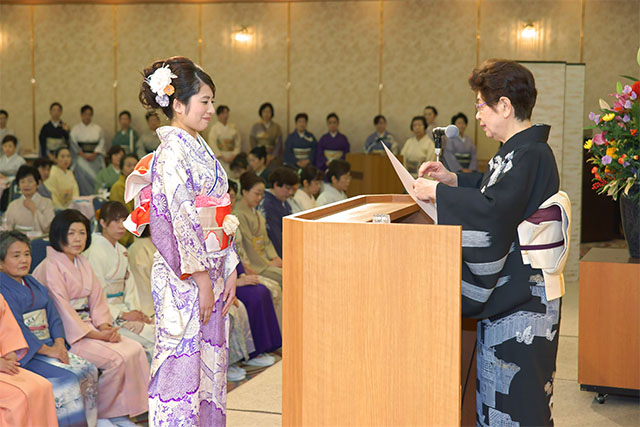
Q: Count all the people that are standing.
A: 15